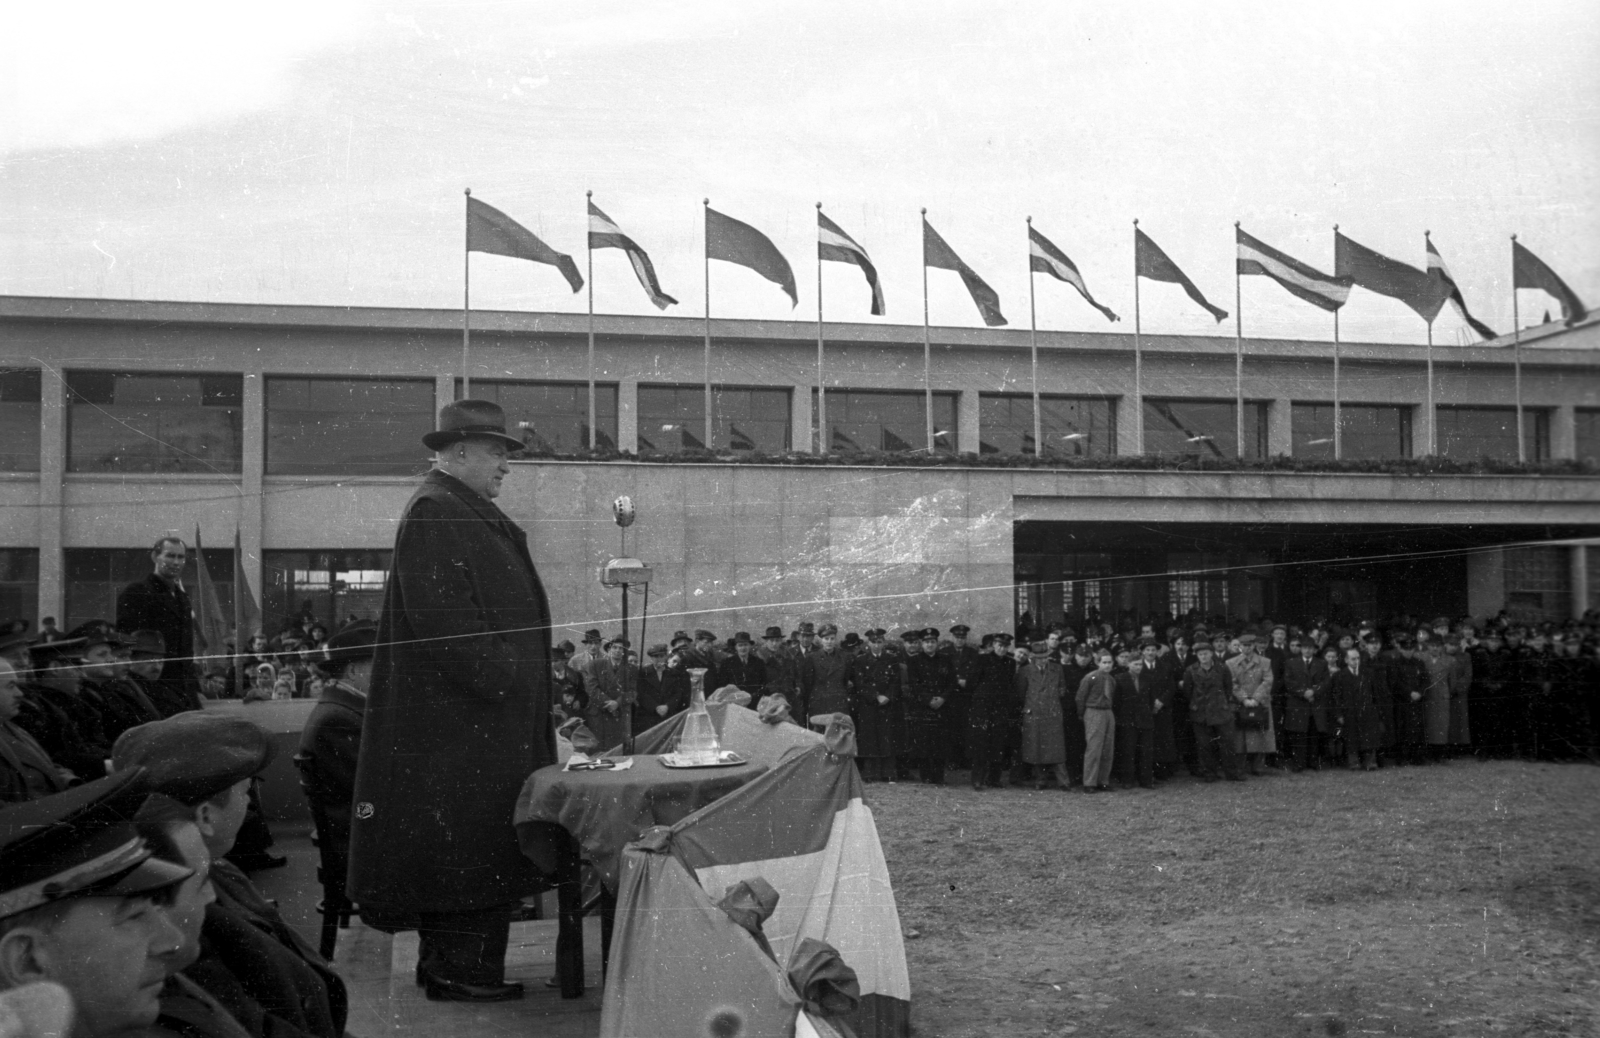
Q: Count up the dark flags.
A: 6